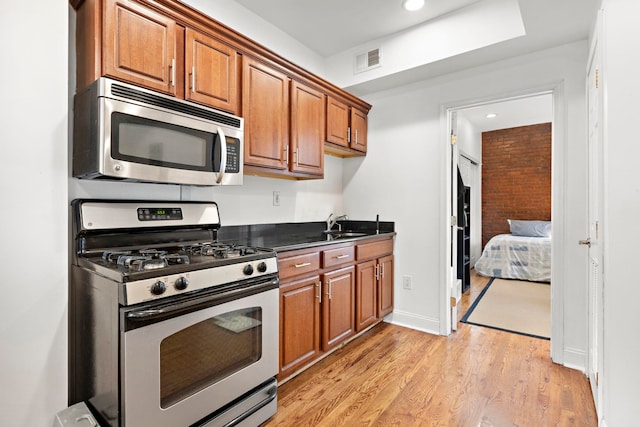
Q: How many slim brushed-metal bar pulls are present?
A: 12